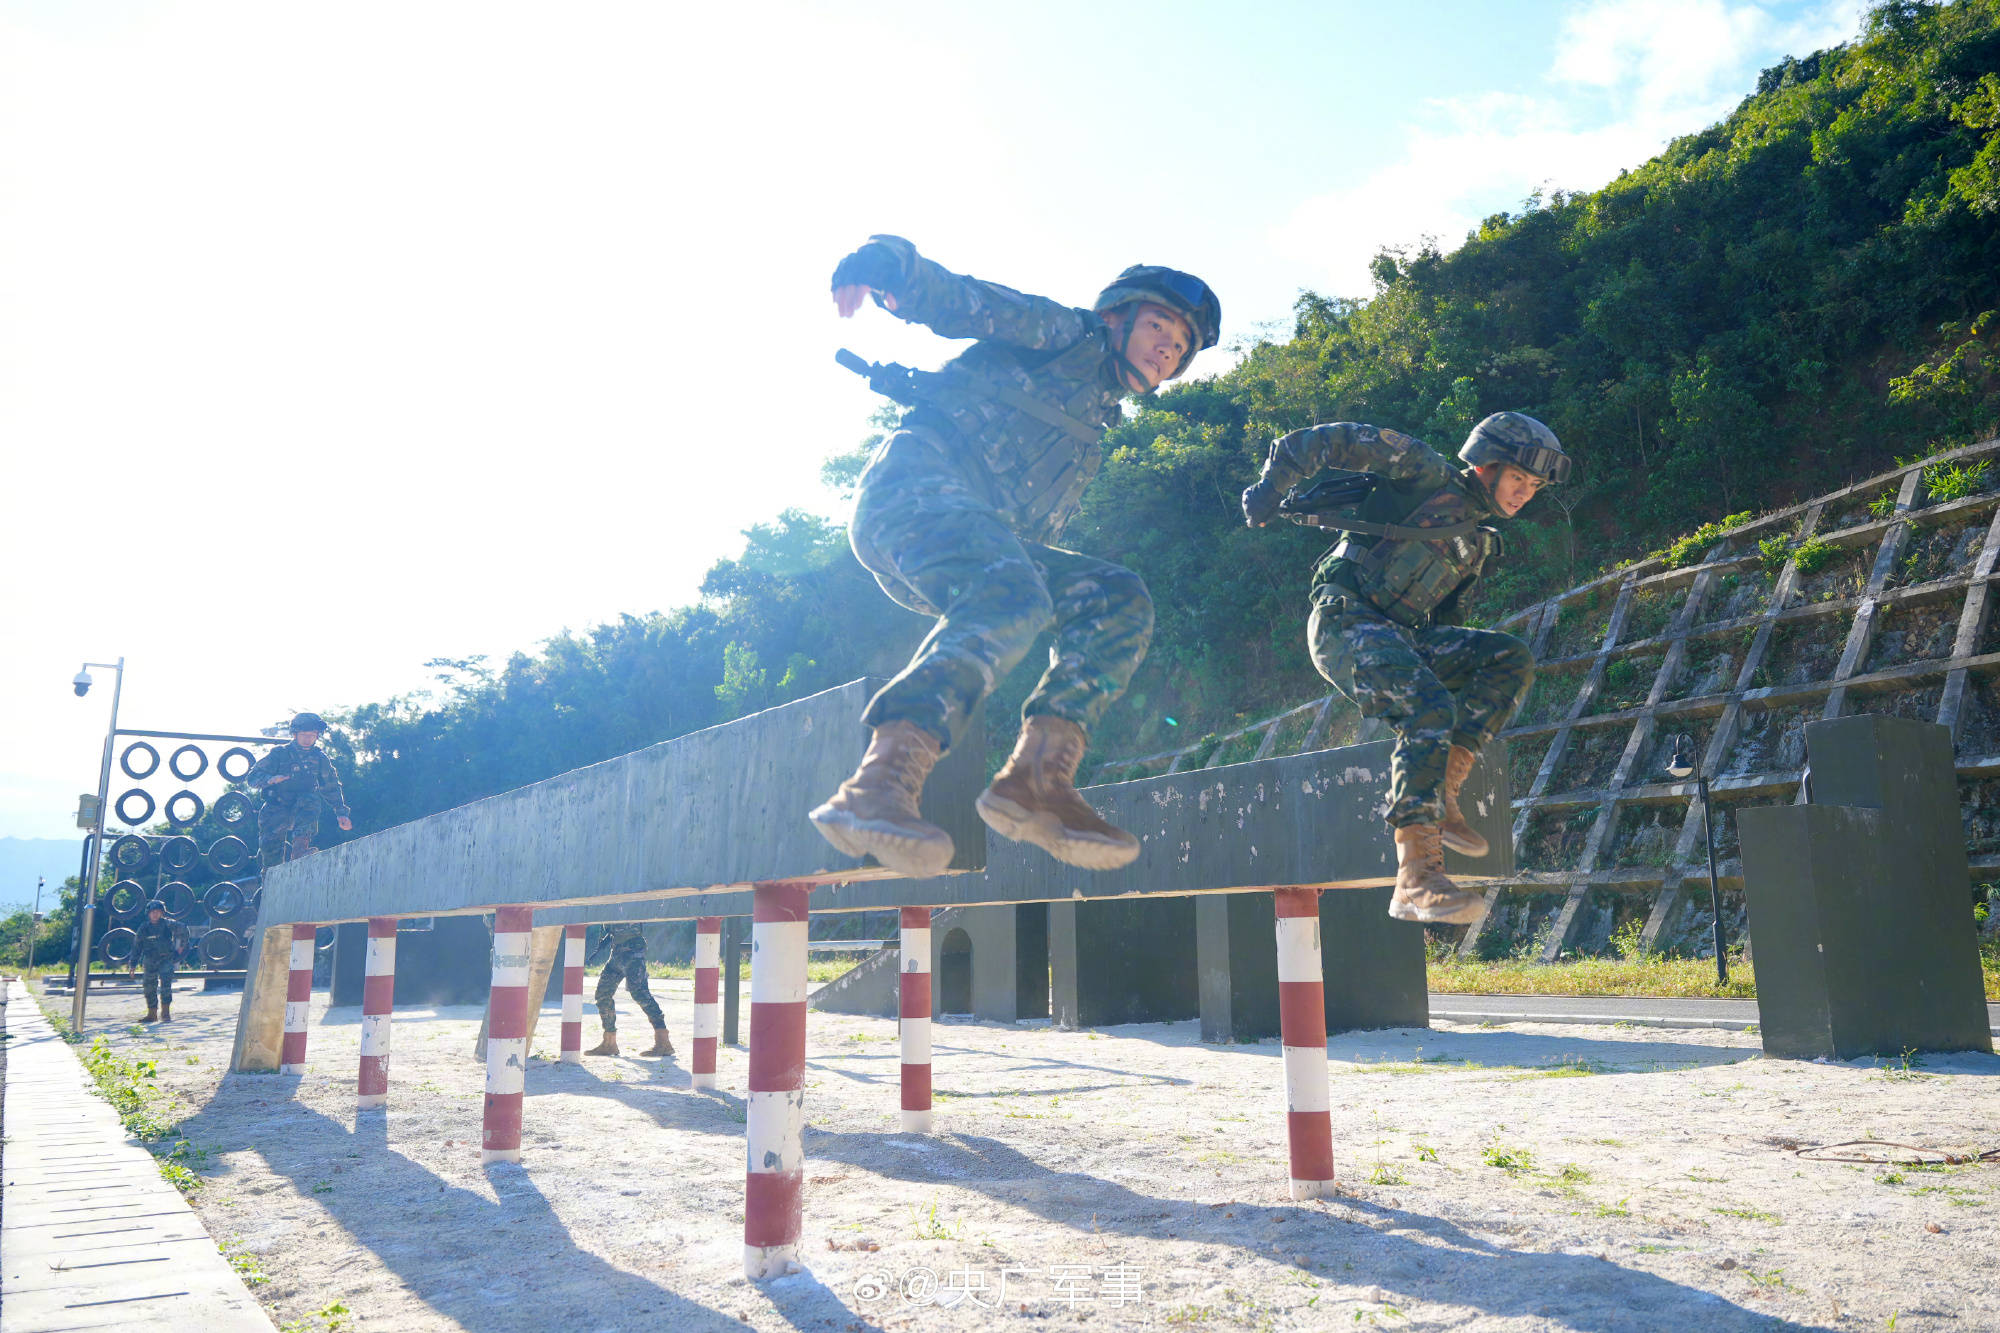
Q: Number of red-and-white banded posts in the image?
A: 8